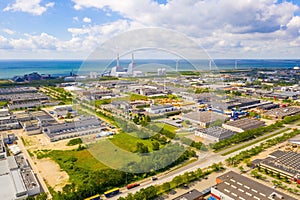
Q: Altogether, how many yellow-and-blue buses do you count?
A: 2